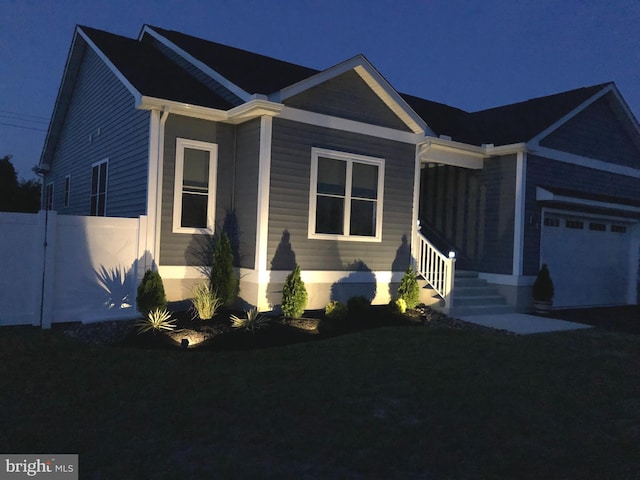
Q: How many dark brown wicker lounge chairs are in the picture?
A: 0